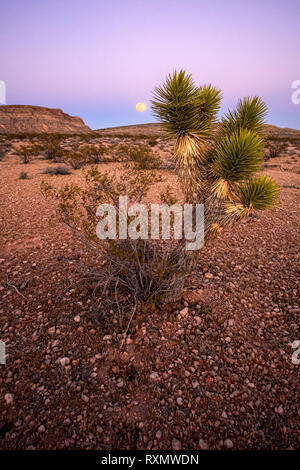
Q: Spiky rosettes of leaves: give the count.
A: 5